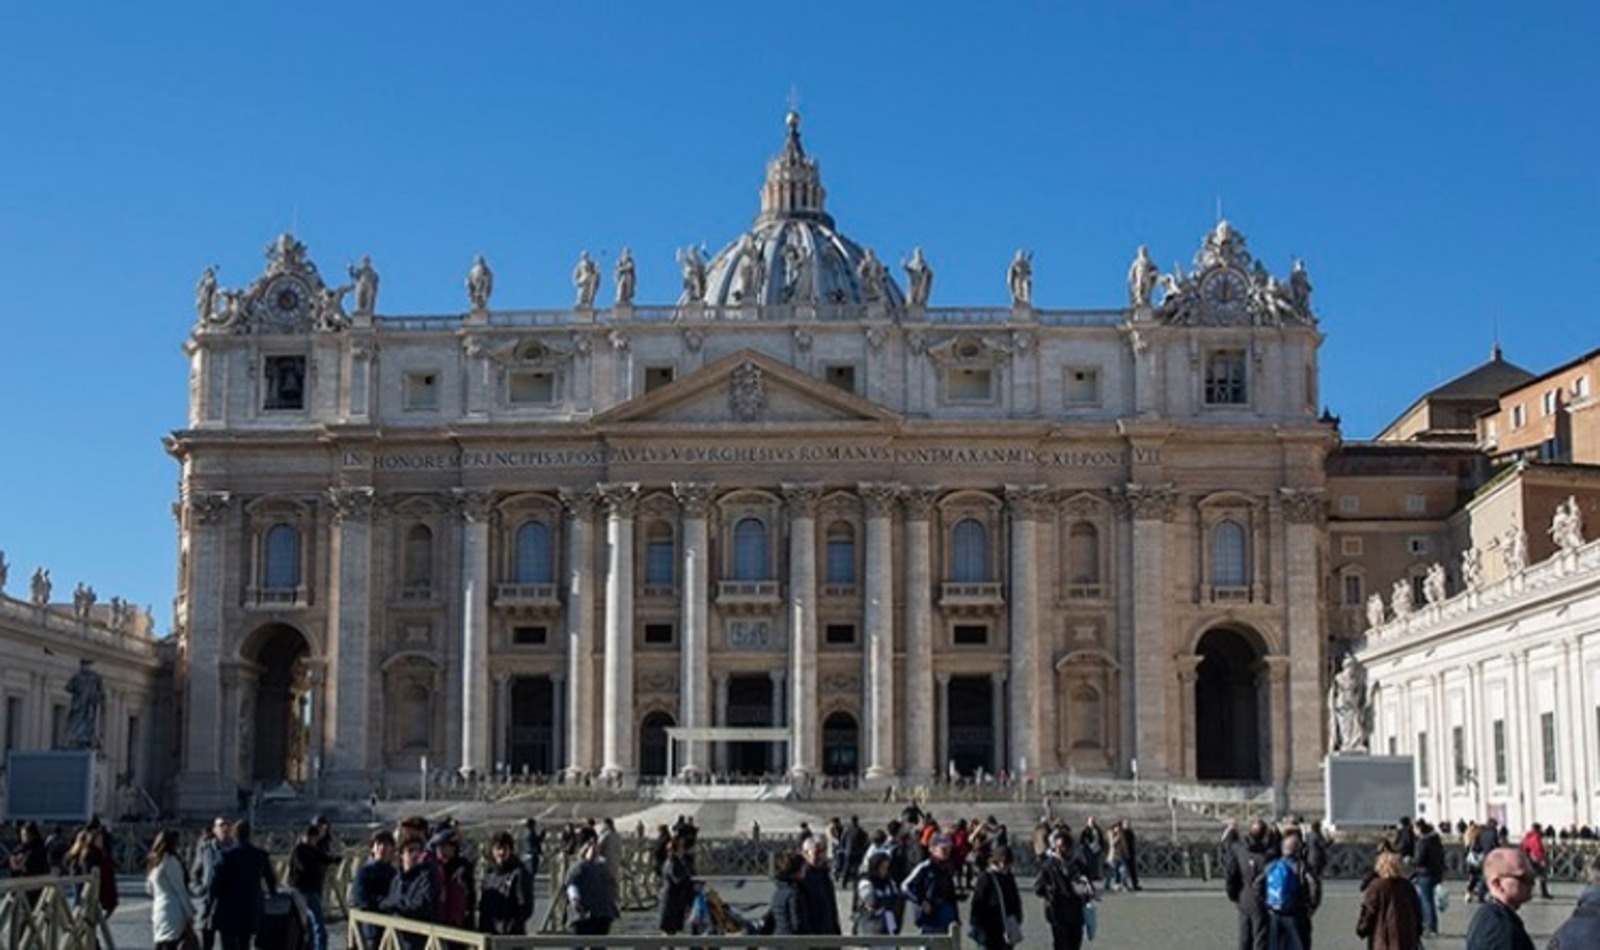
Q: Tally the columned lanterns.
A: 1